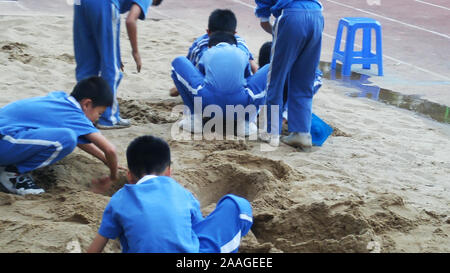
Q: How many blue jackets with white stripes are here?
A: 1